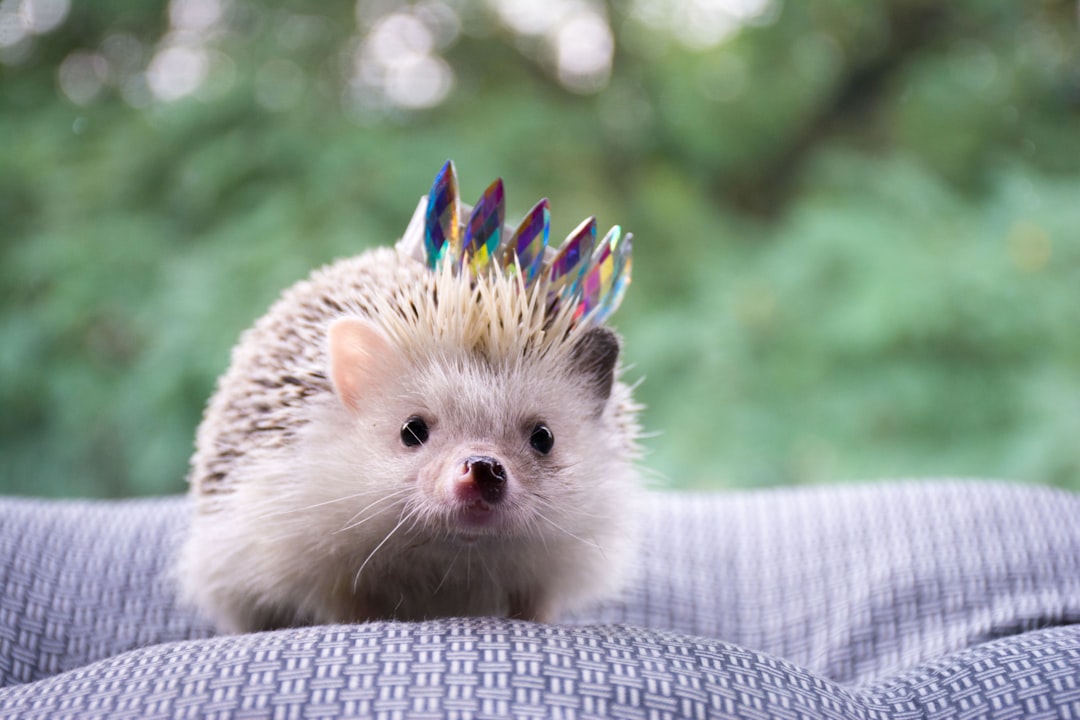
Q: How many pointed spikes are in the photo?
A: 6